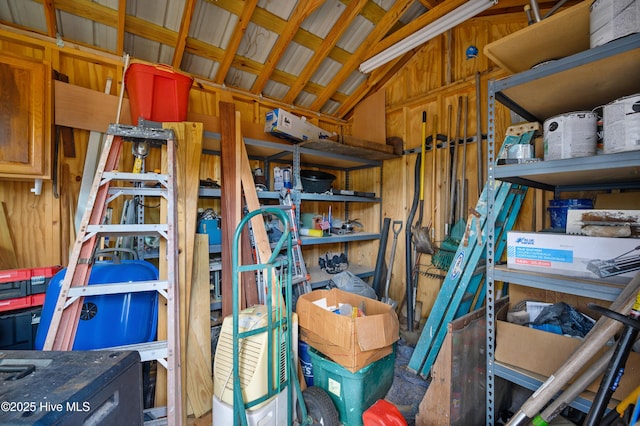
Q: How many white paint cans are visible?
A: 3